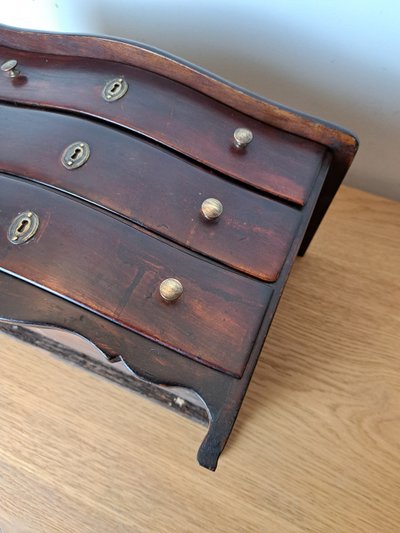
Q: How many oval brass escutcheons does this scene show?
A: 3